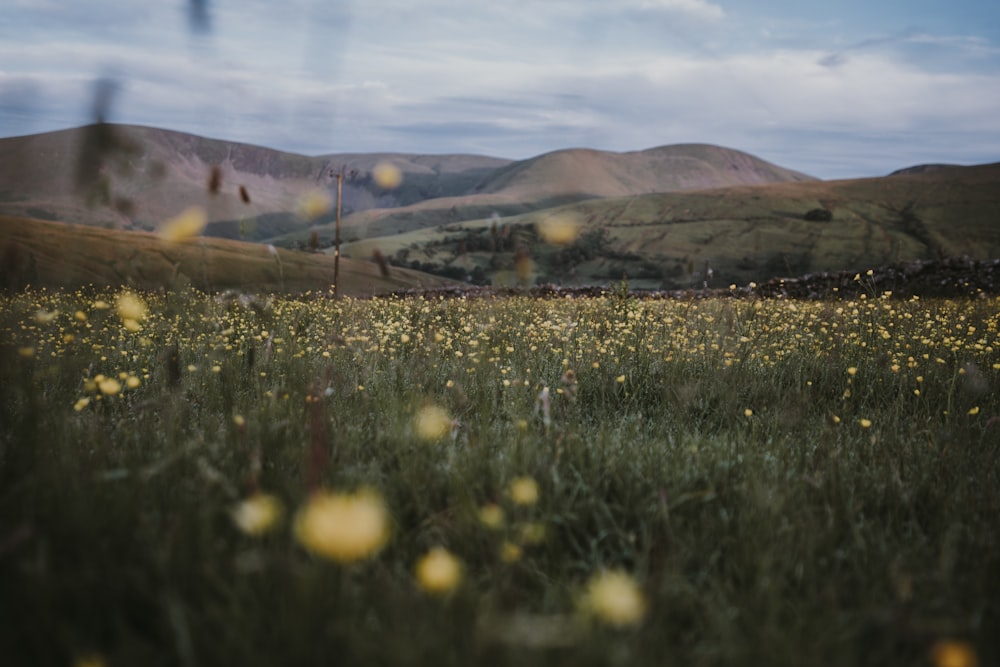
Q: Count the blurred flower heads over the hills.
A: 4